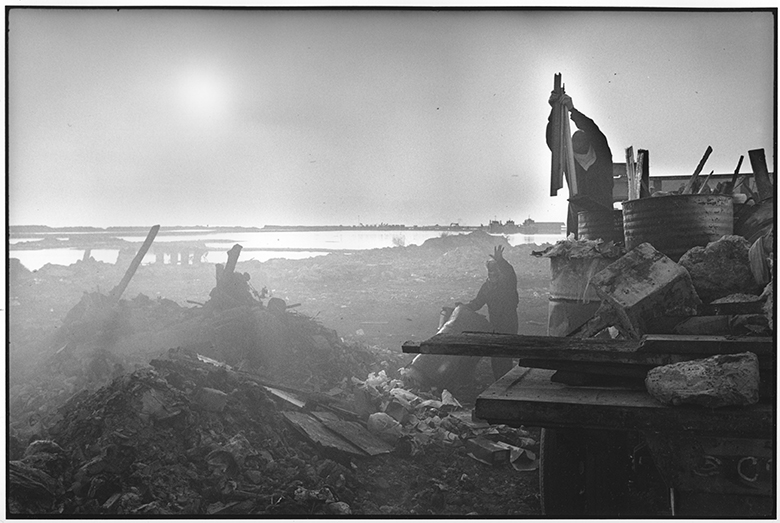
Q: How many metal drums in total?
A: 3